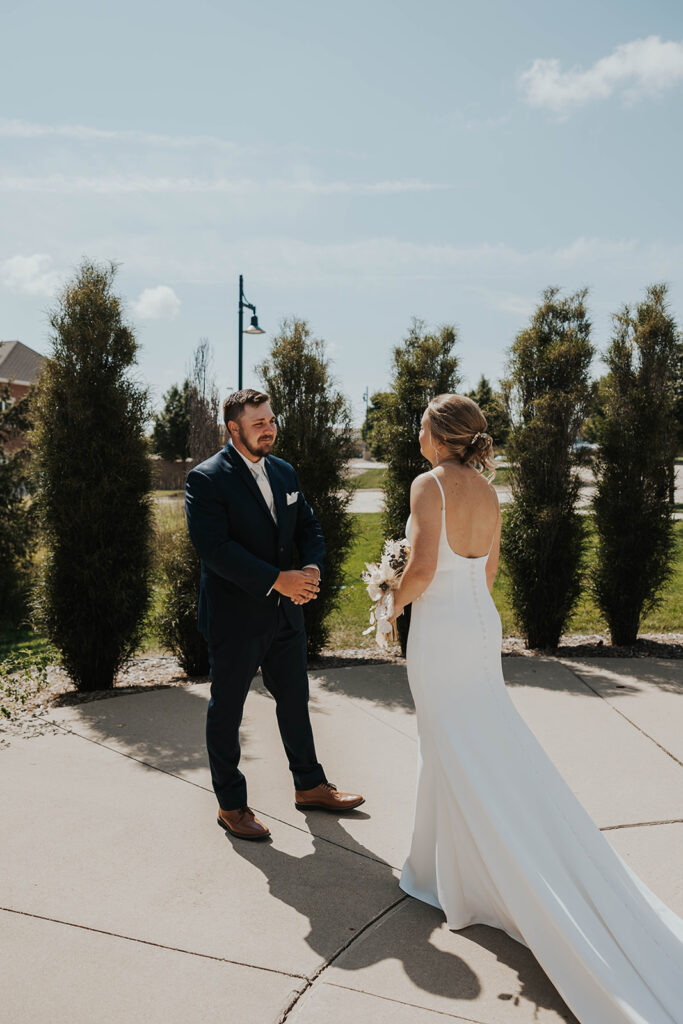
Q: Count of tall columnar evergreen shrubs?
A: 5